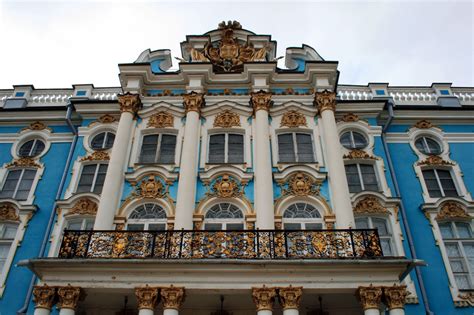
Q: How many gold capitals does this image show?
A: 12